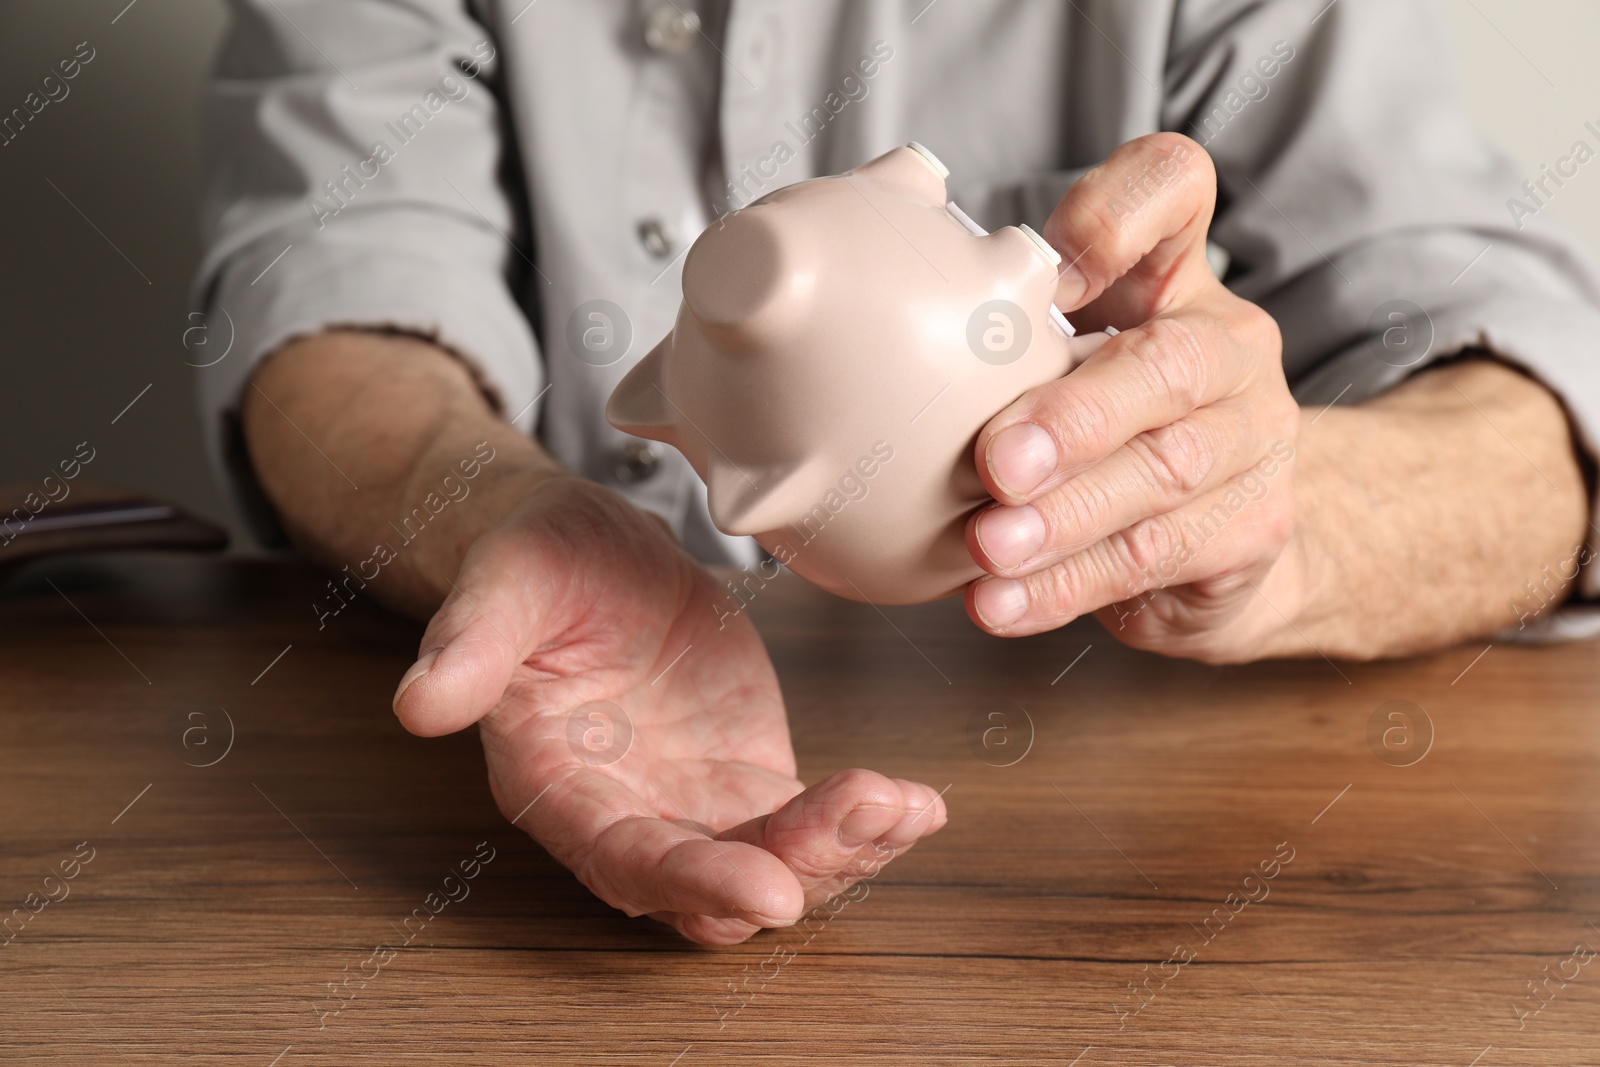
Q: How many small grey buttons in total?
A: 3